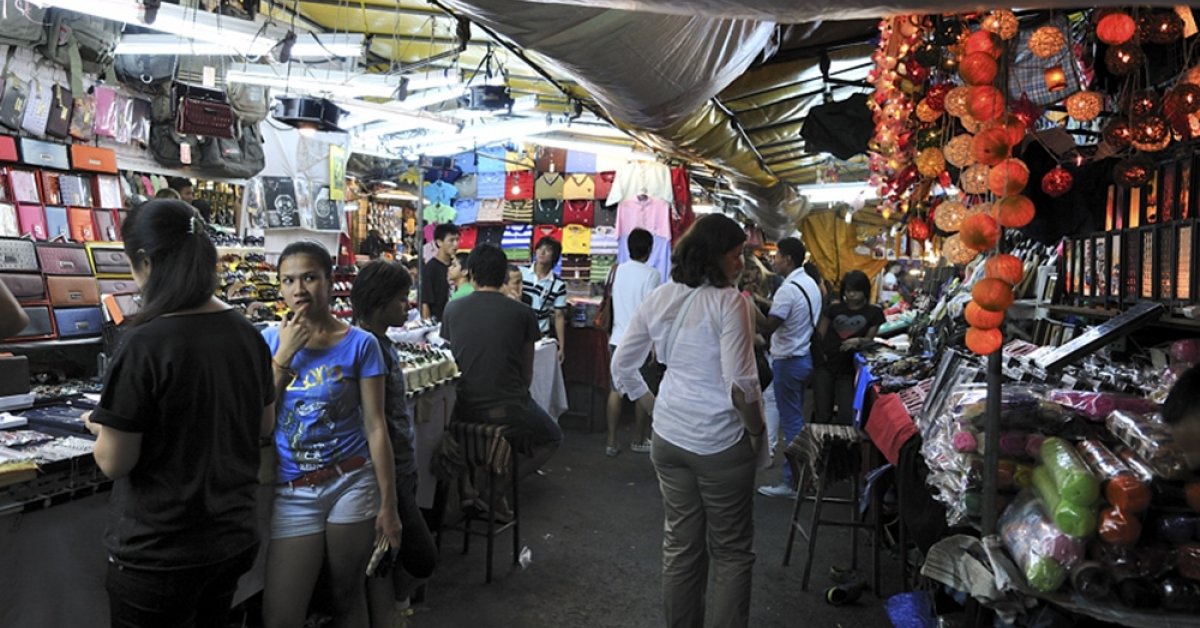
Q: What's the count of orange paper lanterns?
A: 13